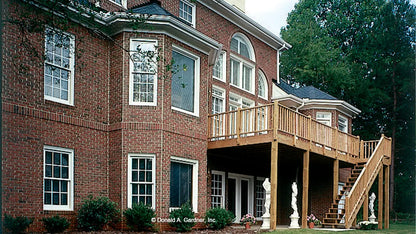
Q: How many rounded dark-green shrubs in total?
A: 6